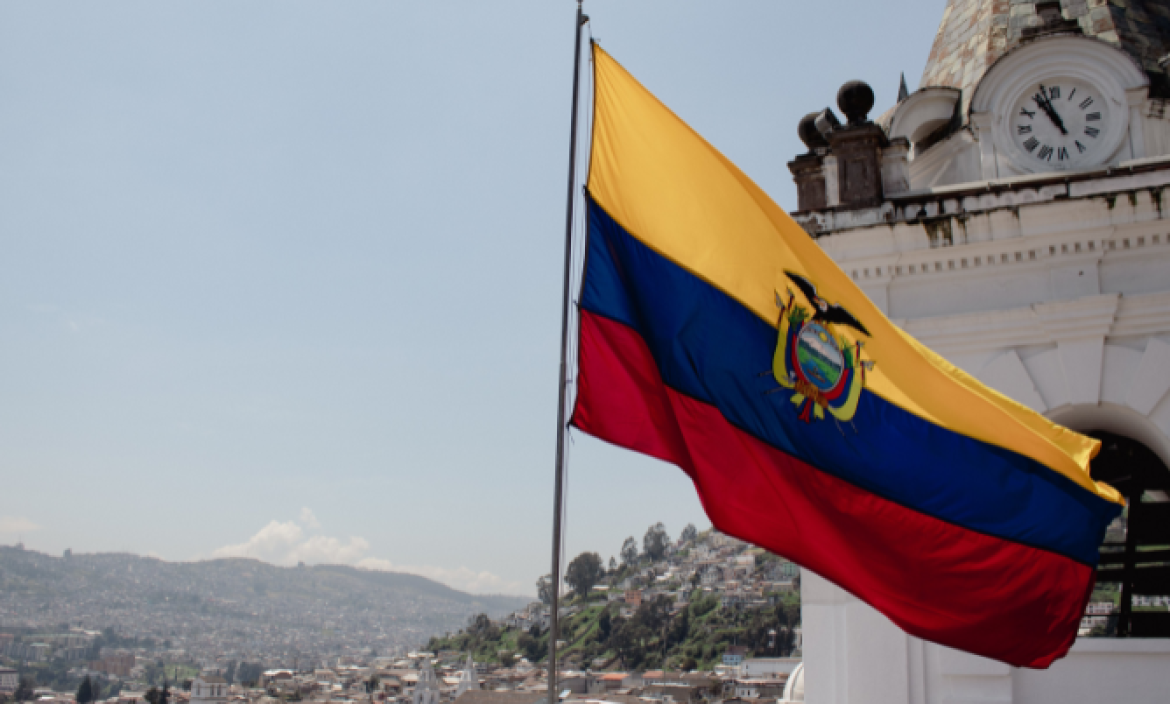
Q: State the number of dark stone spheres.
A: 2